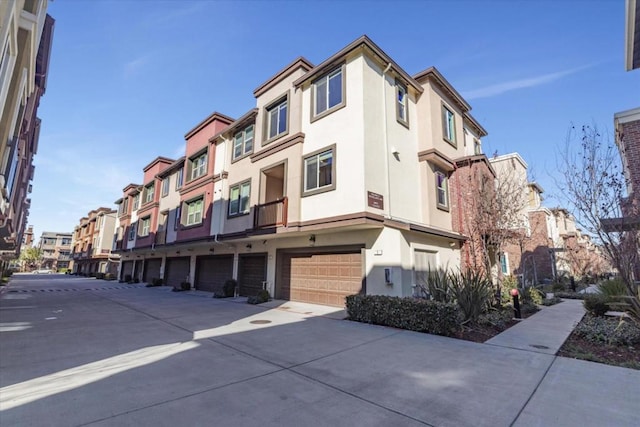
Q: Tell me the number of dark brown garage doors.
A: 6